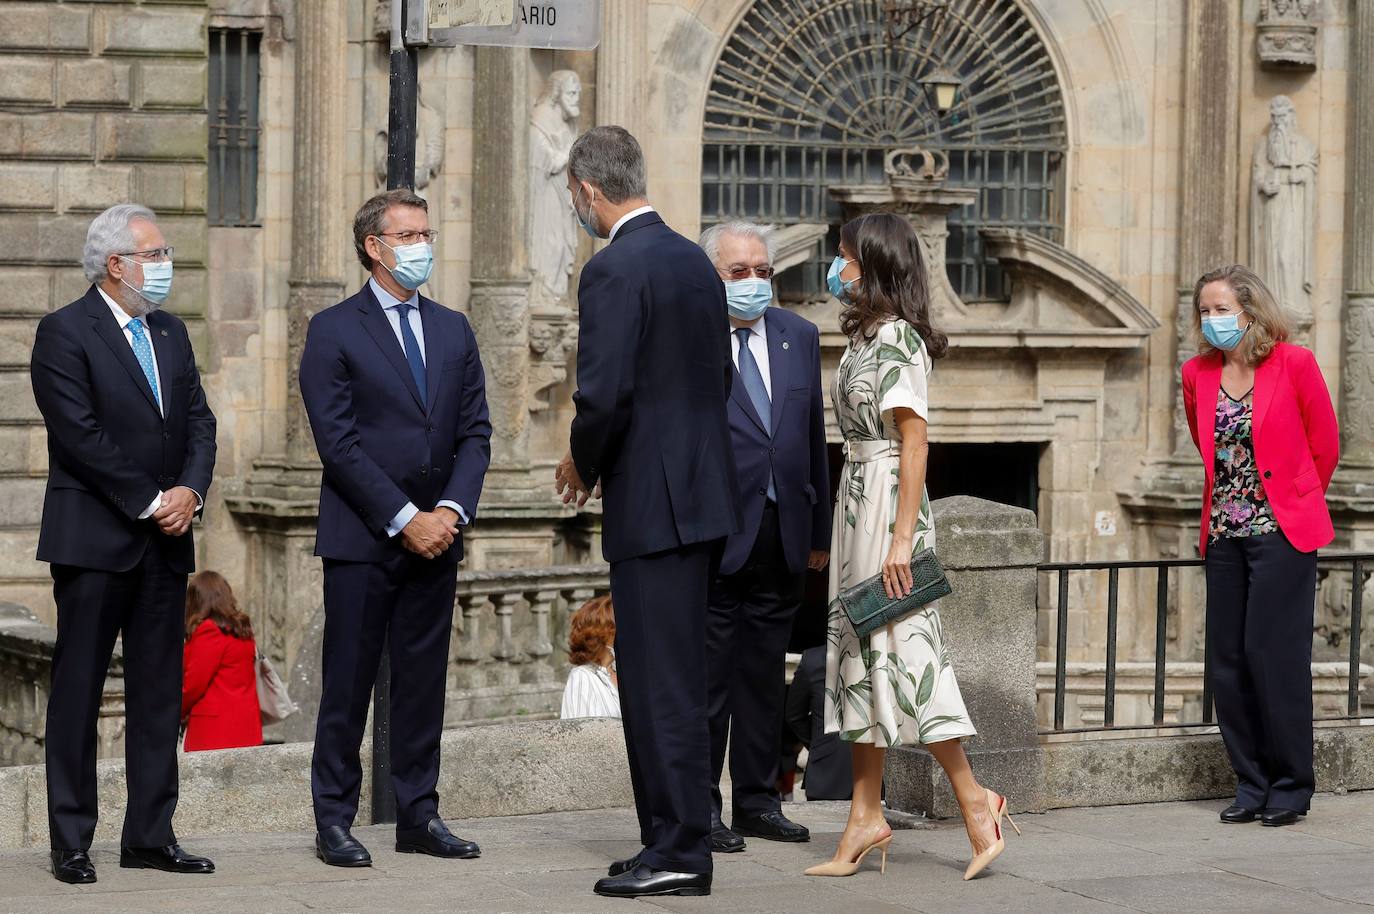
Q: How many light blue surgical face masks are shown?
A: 6